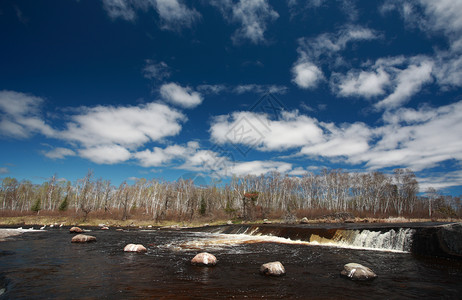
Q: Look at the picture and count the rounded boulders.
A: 6